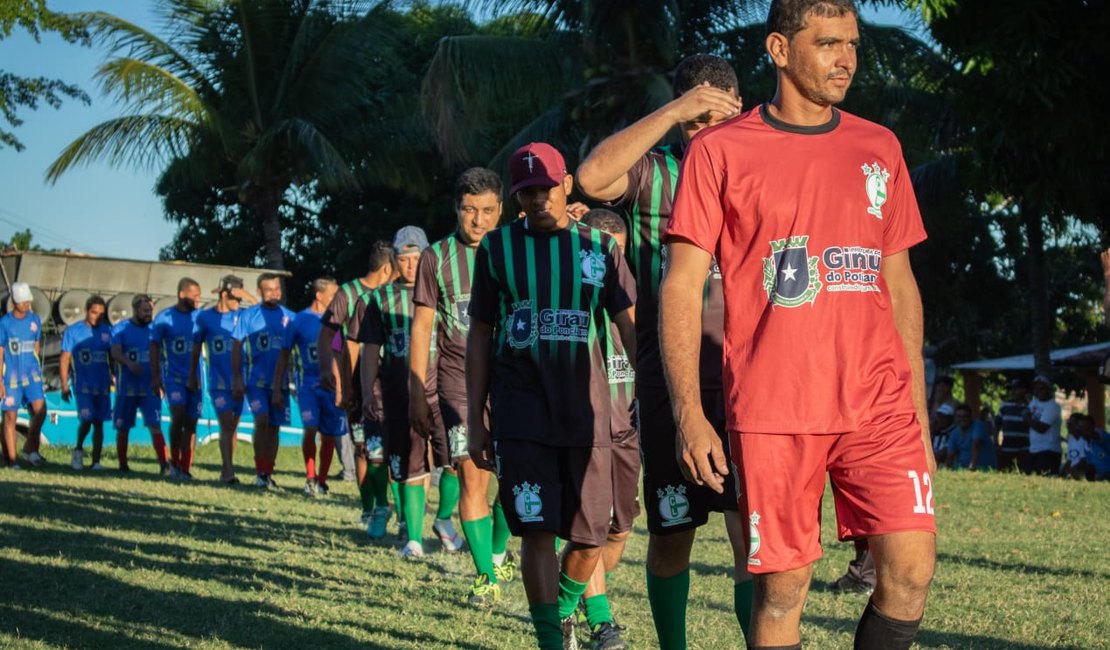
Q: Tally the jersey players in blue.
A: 7